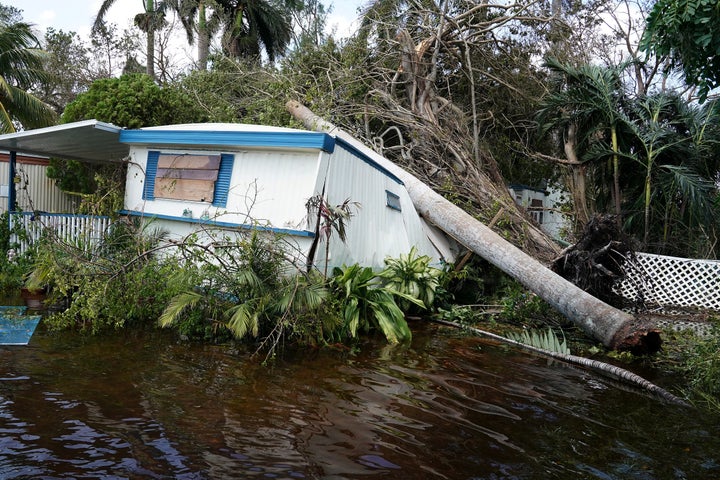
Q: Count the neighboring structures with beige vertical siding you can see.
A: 1